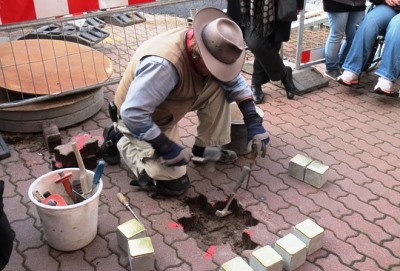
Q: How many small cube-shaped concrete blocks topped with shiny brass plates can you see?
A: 8